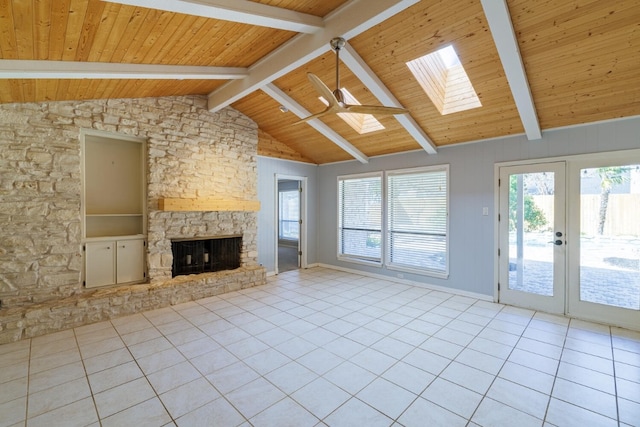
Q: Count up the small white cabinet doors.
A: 2